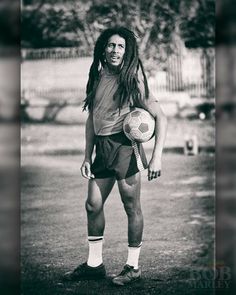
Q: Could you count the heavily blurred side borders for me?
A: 2